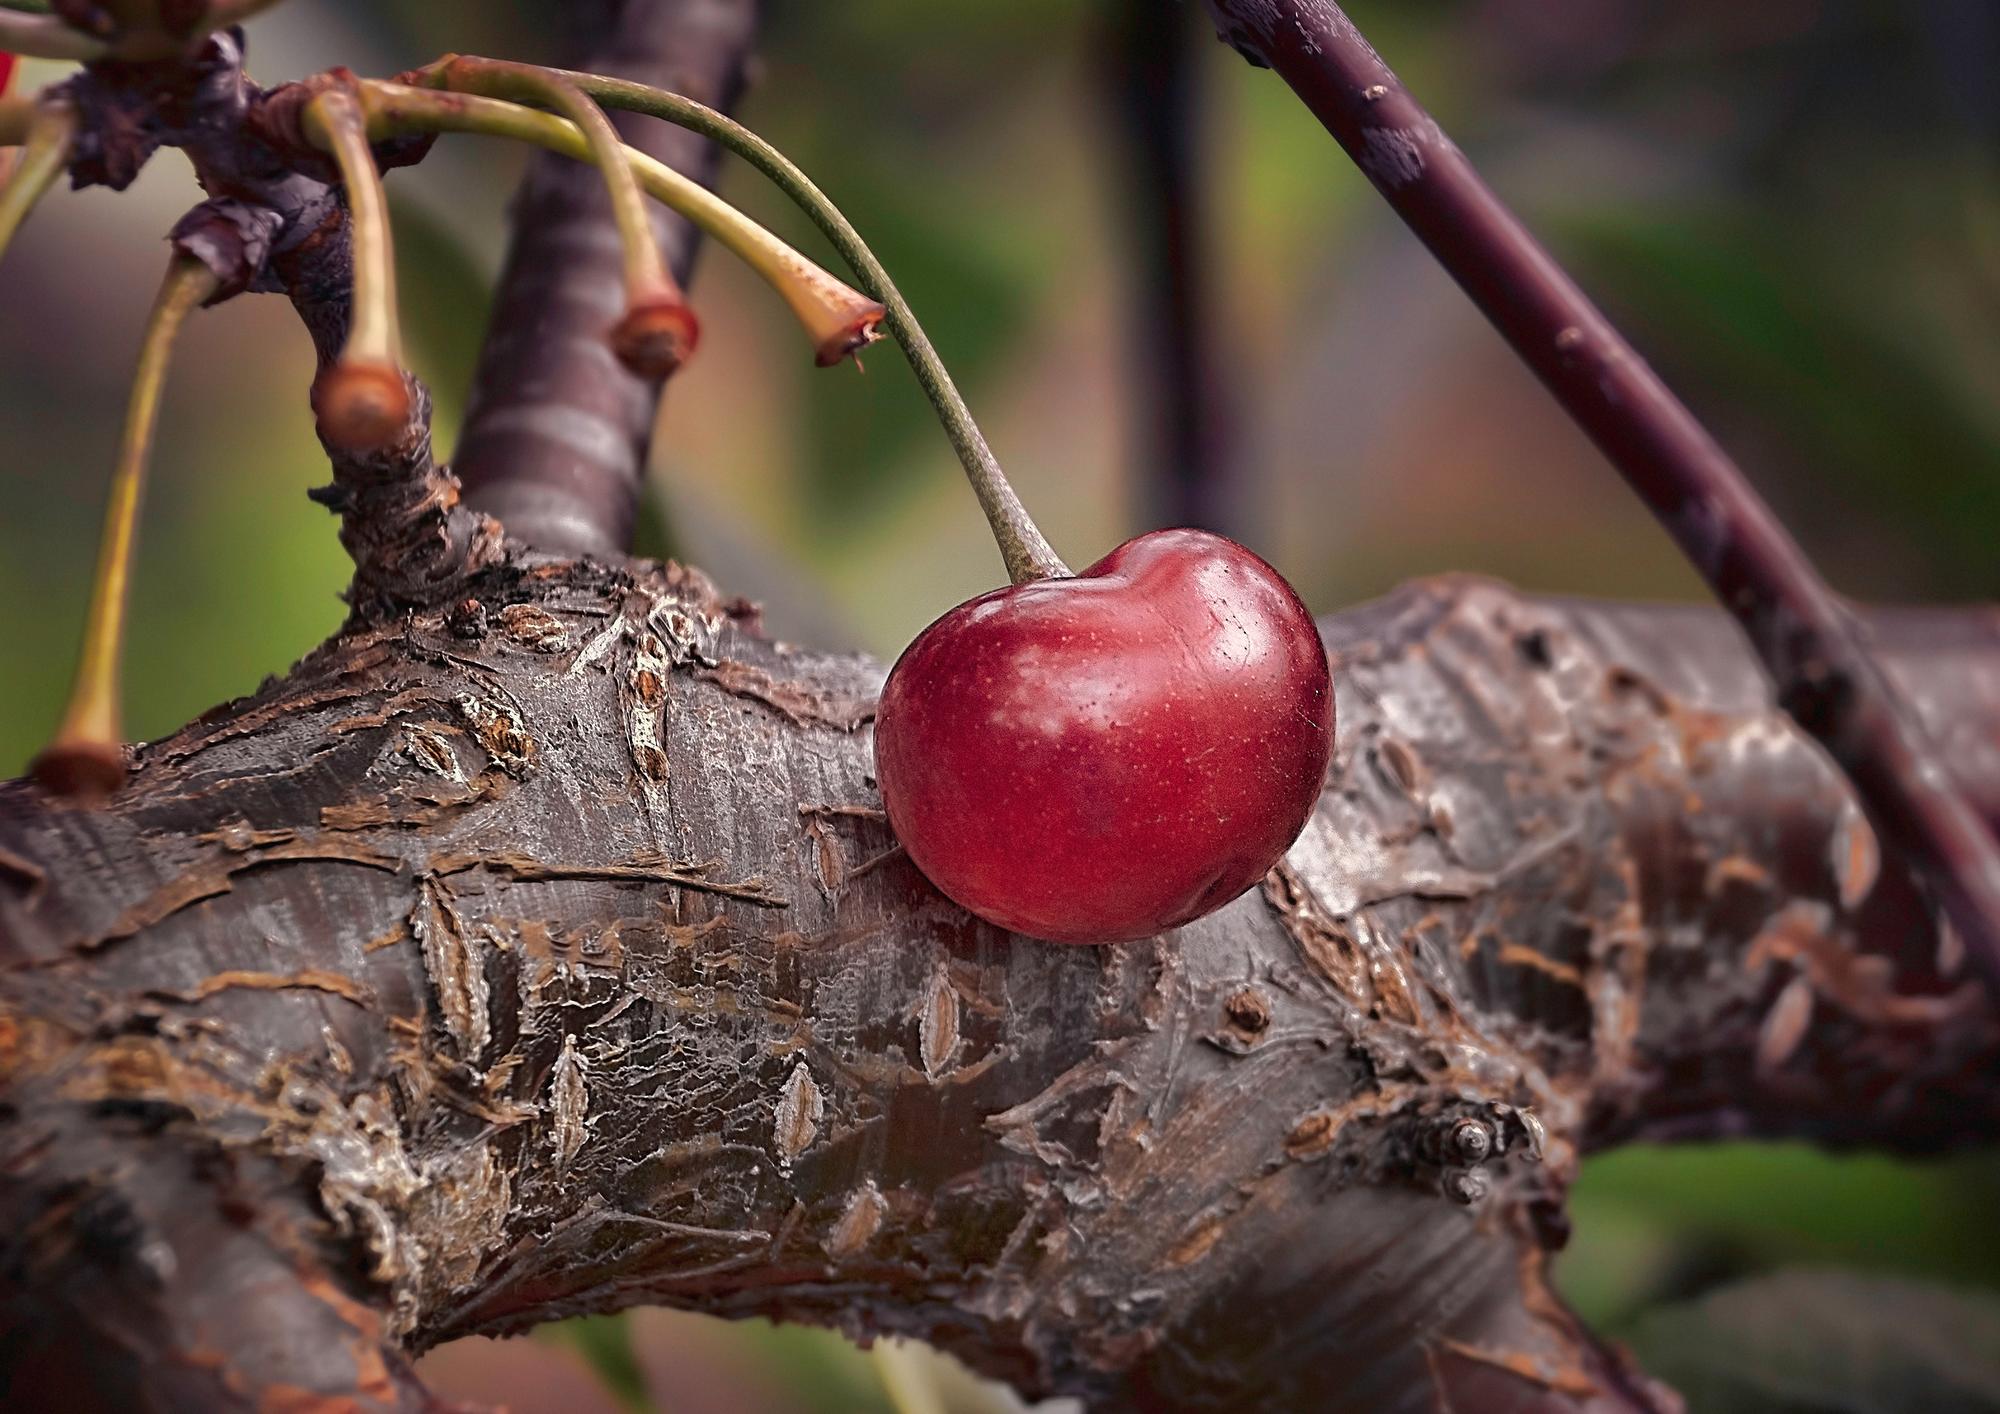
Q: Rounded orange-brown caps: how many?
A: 4